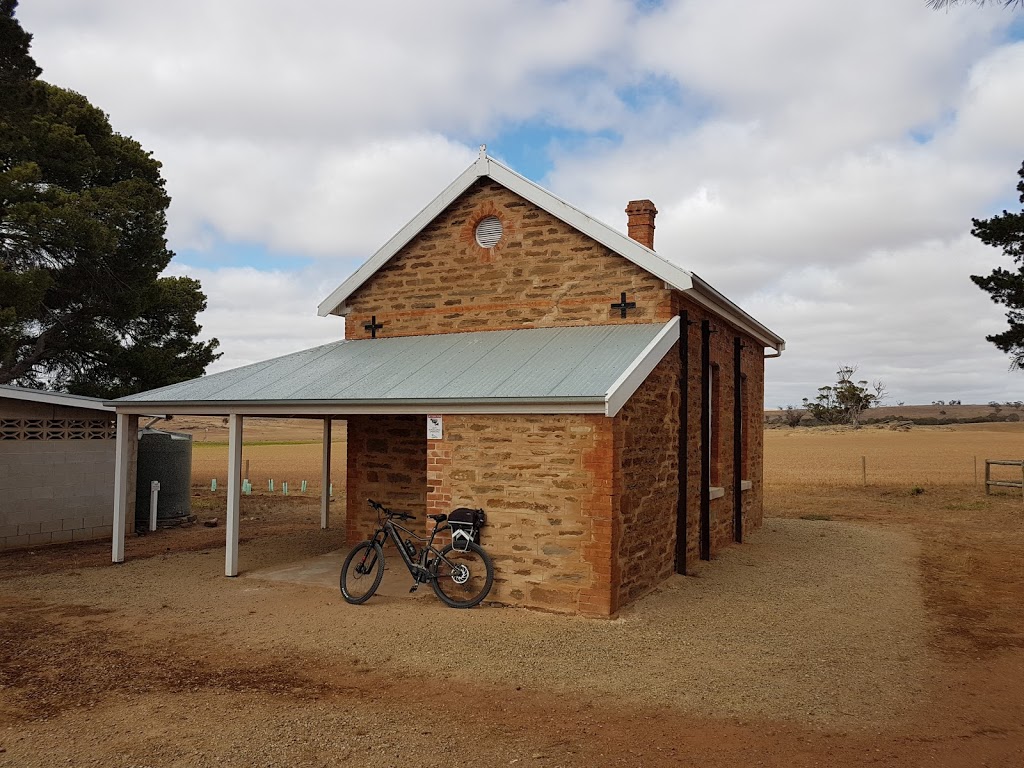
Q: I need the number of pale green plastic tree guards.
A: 7